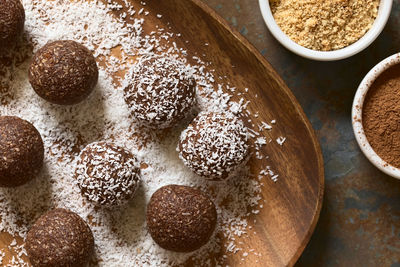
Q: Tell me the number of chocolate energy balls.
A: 8